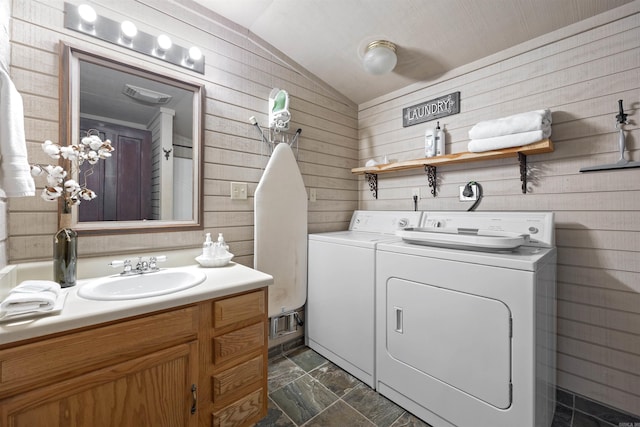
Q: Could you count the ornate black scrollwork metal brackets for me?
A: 3